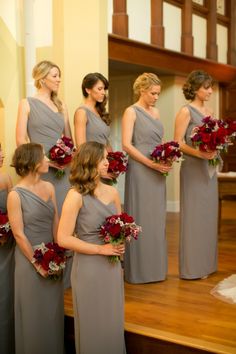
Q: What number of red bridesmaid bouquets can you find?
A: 7